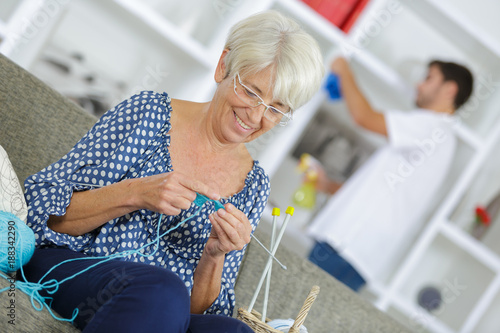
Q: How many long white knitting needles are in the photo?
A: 2